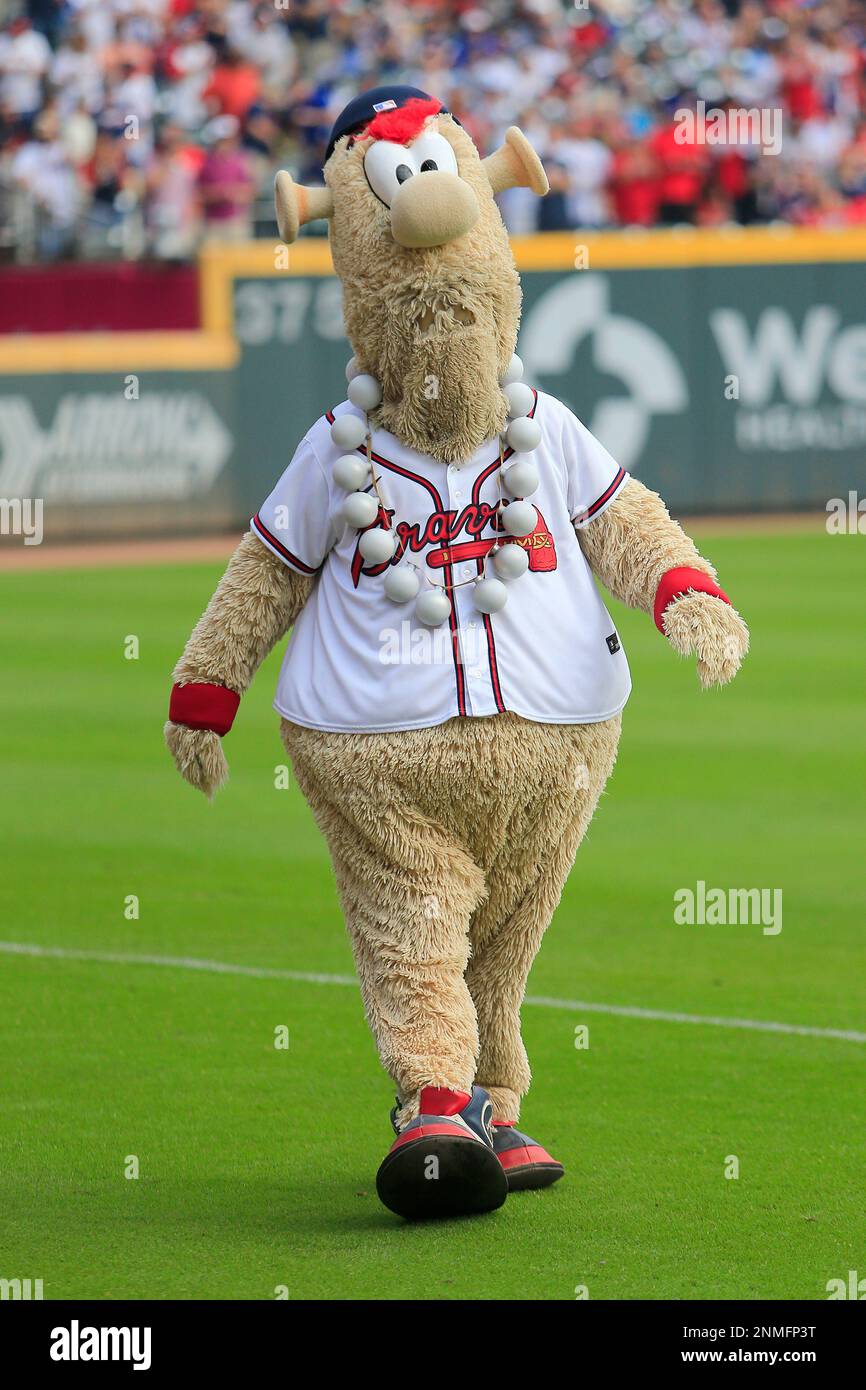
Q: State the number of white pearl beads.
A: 15